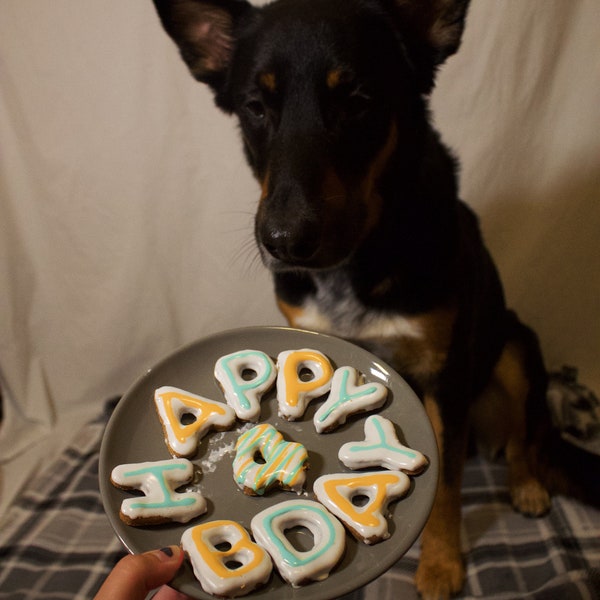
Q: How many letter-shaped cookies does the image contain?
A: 9